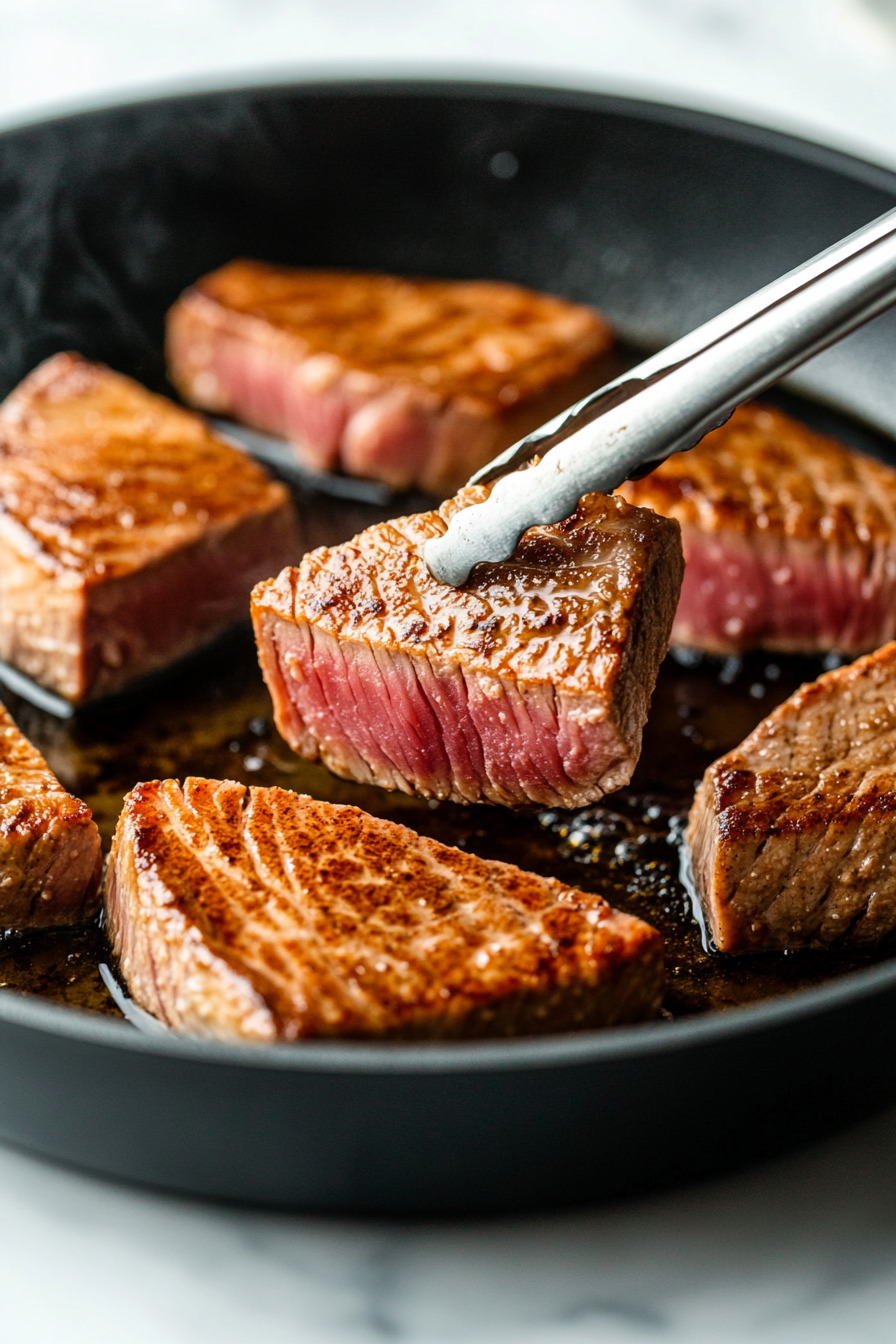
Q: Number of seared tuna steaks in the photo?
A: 7